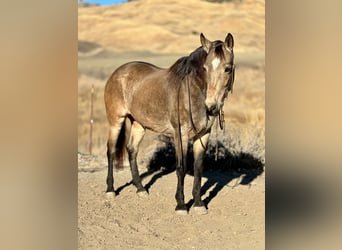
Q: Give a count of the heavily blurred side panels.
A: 2